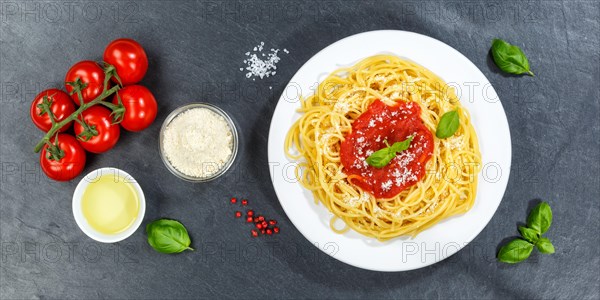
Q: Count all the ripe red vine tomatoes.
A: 6